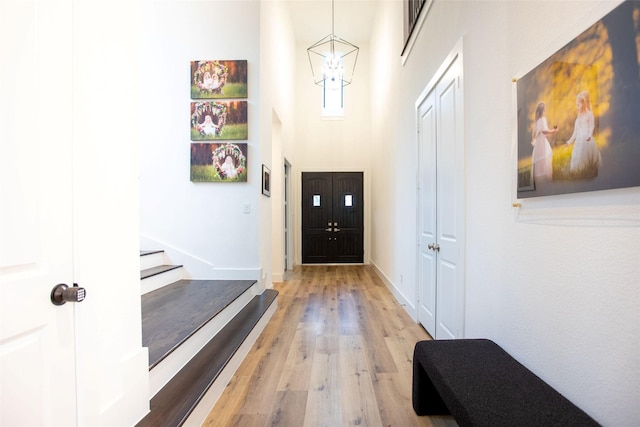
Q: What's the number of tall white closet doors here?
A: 2